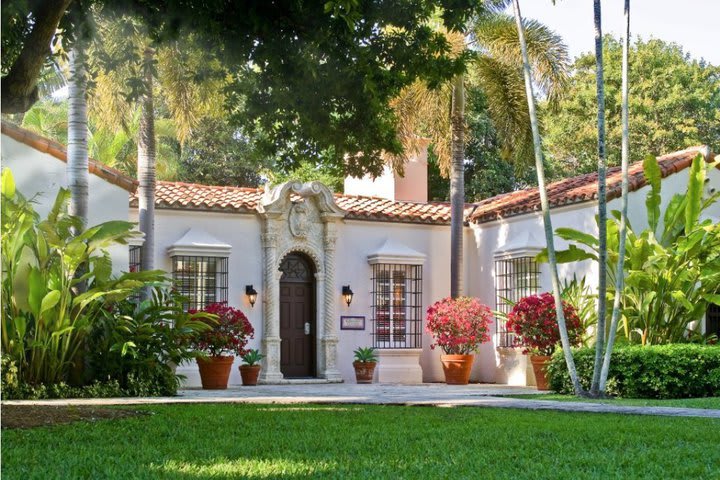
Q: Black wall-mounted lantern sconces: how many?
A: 2